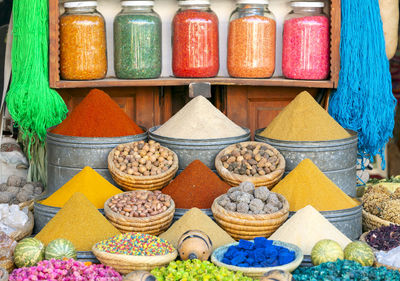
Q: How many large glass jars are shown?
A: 5